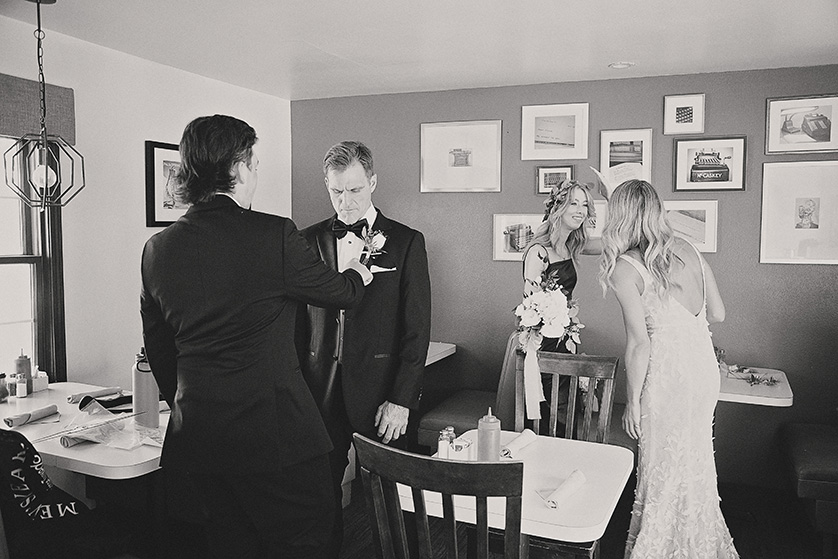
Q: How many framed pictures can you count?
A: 12